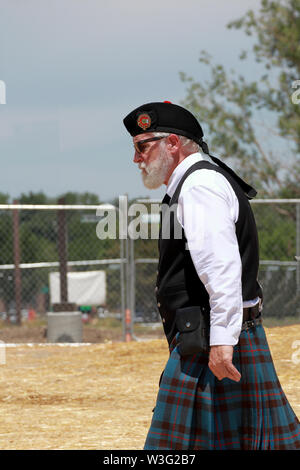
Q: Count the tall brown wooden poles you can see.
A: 2